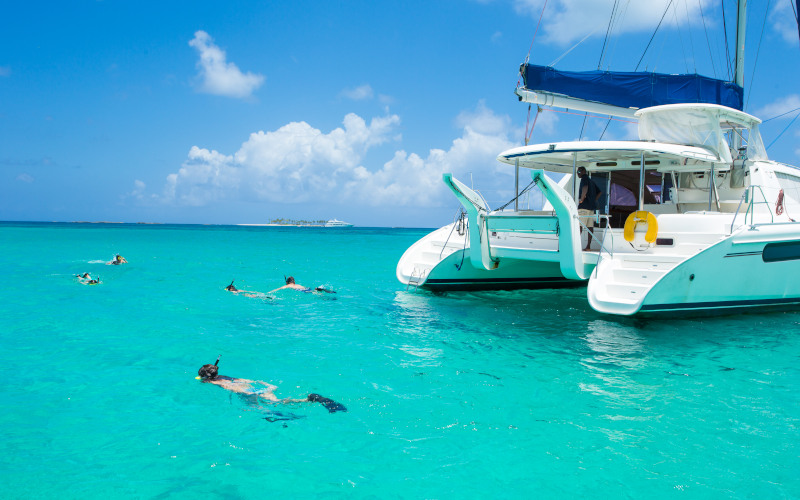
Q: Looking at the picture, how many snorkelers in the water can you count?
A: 5